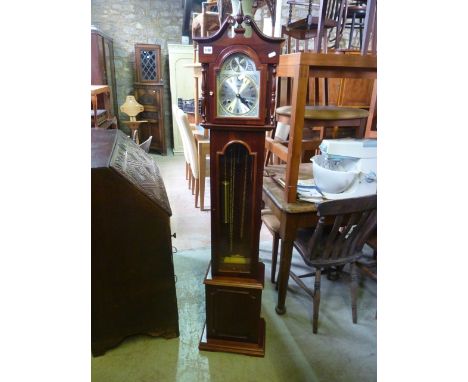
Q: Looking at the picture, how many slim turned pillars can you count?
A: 2